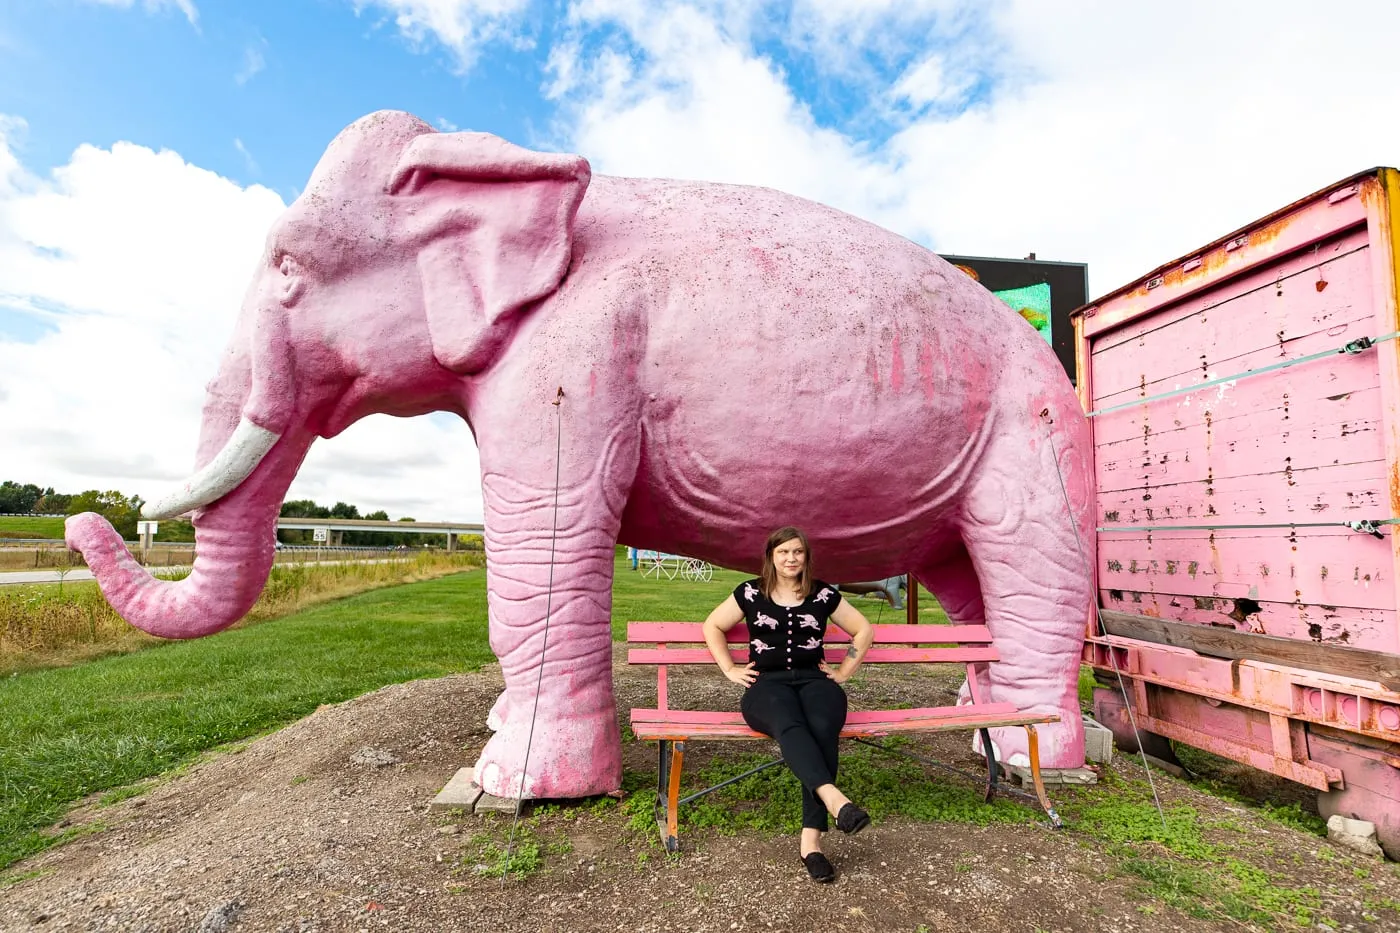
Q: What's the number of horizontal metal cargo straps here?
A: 2